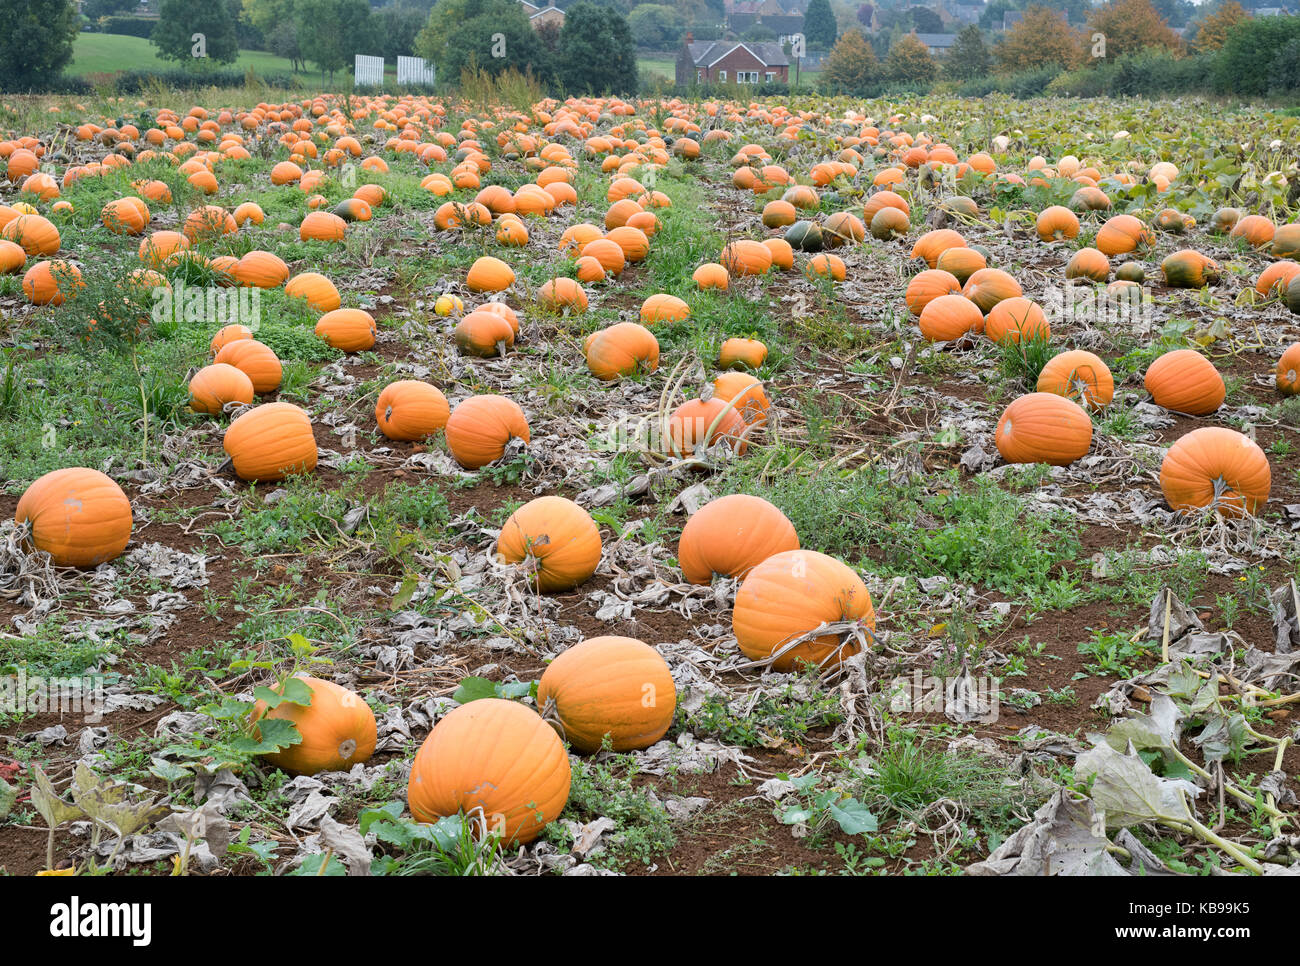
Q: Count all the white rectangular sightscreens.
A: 2